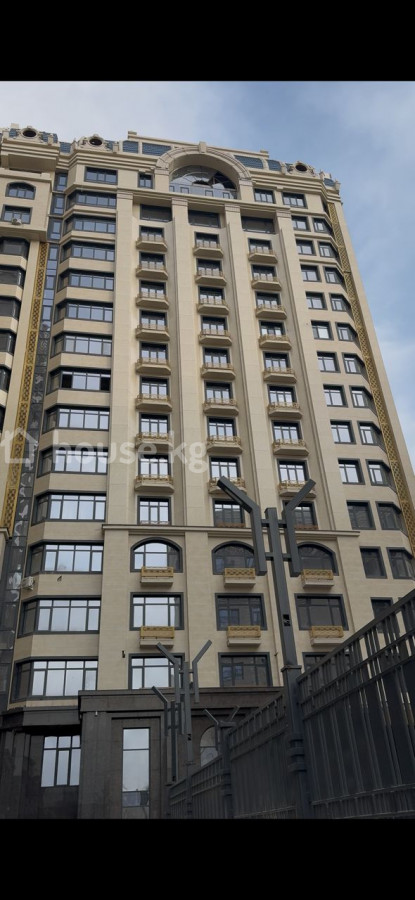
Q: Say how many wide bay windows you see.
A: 13